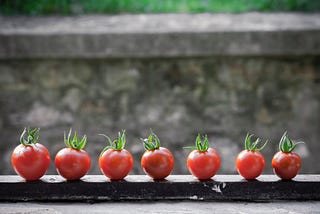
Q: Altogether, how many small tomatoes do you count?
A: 7